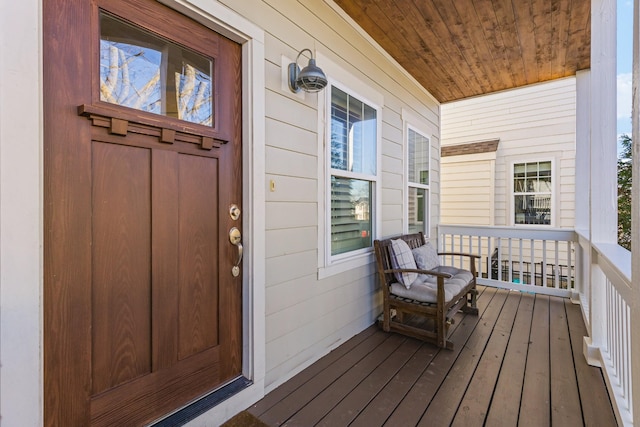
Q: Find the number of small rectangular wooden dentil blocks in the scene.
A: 3